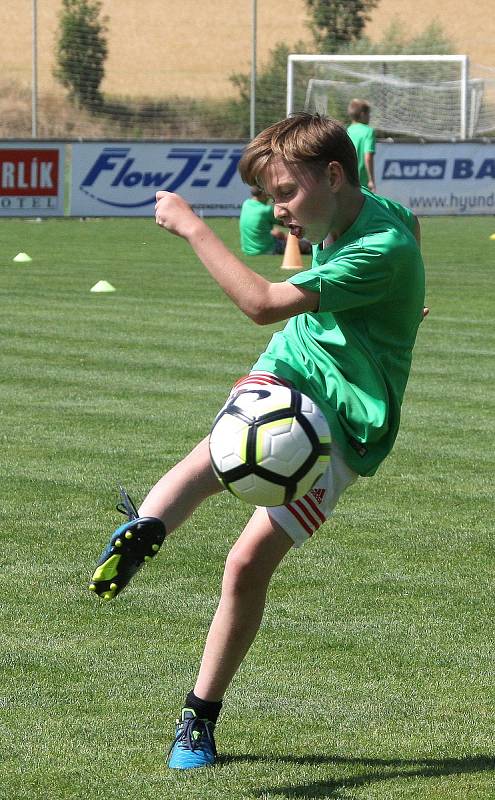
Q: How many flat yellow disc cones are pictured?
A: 2